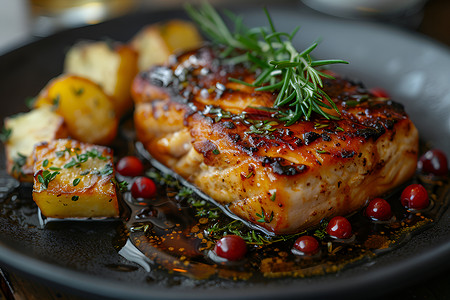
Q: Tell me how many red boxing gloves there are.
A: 0